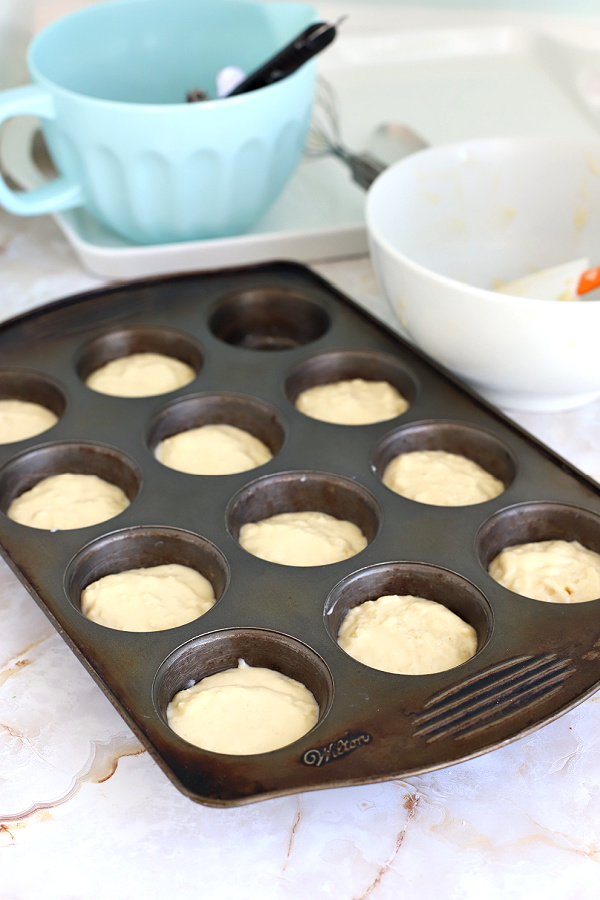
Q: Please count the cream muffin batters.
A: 11